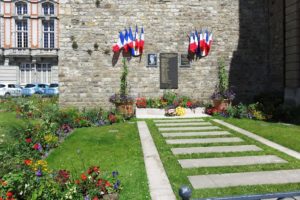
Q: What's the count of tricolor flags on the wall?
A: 10